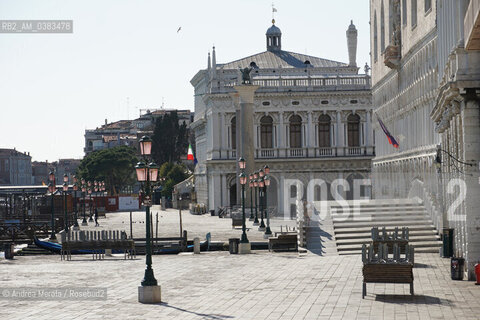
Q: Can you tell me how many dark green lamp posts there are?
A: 14